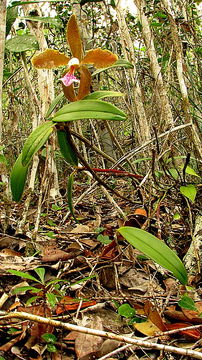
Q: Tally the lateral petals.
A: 2